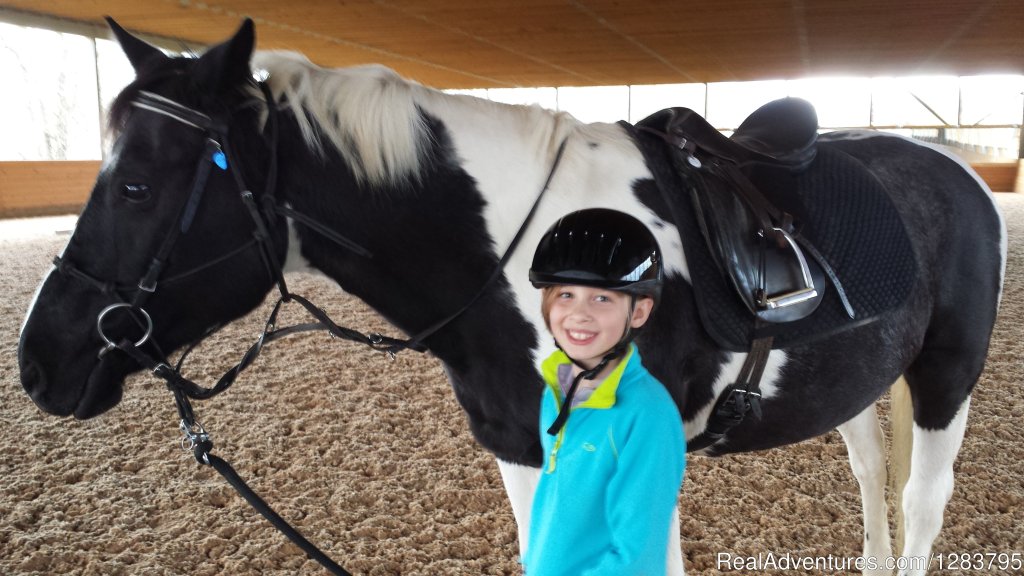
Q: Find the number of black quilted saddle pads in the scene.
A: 1